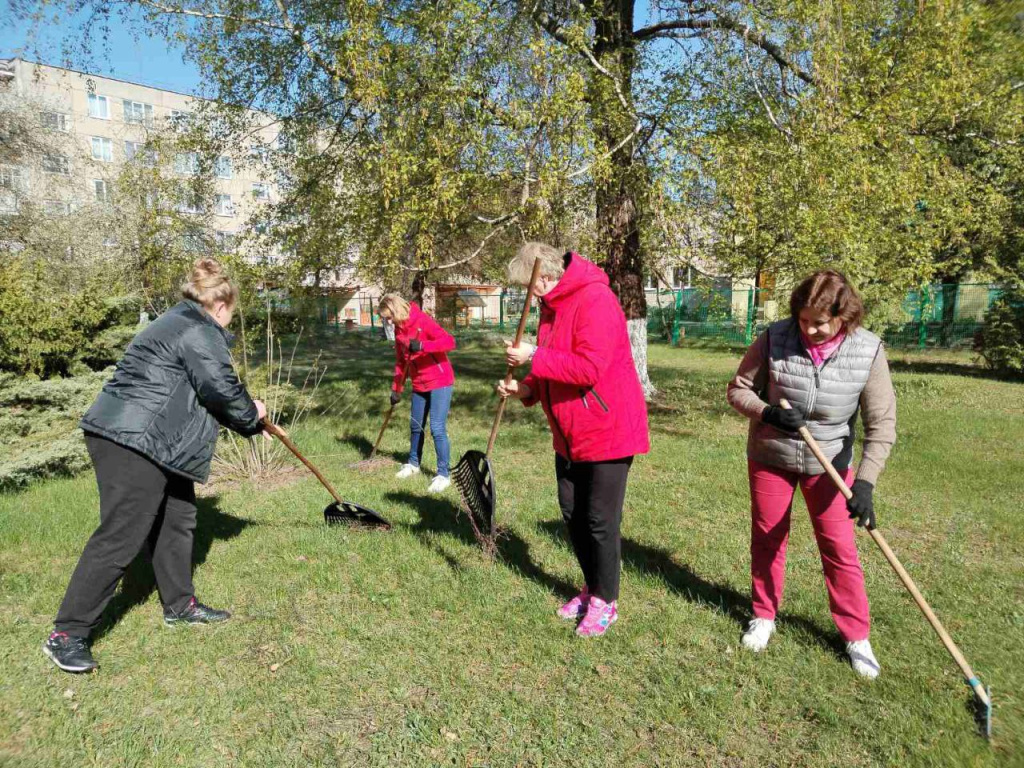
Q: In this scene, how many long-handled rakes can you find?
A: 4